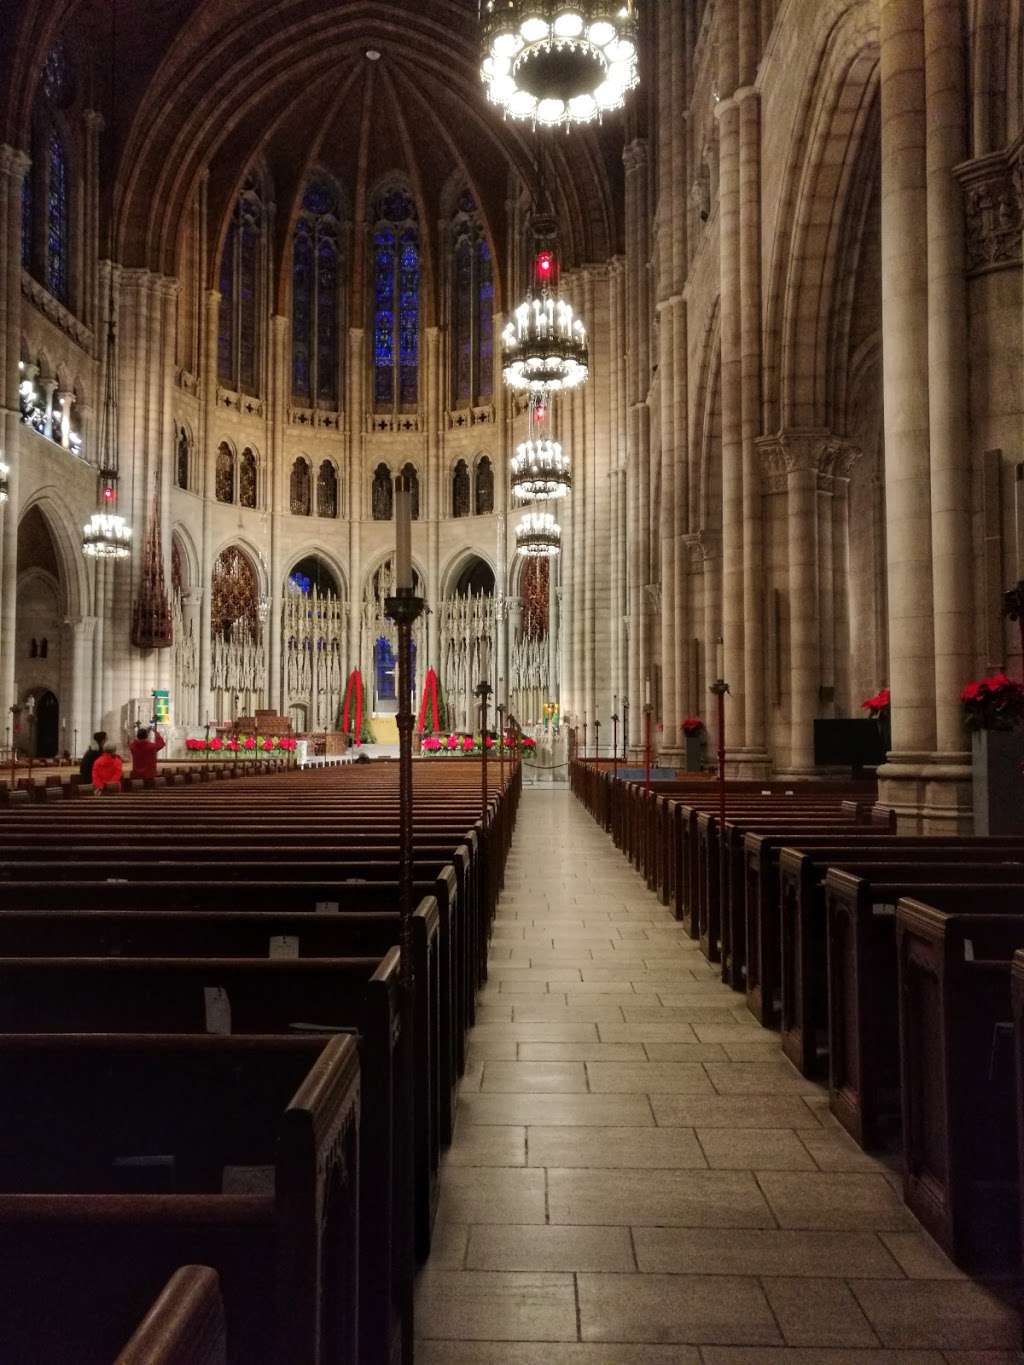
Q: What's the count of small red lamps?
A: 3